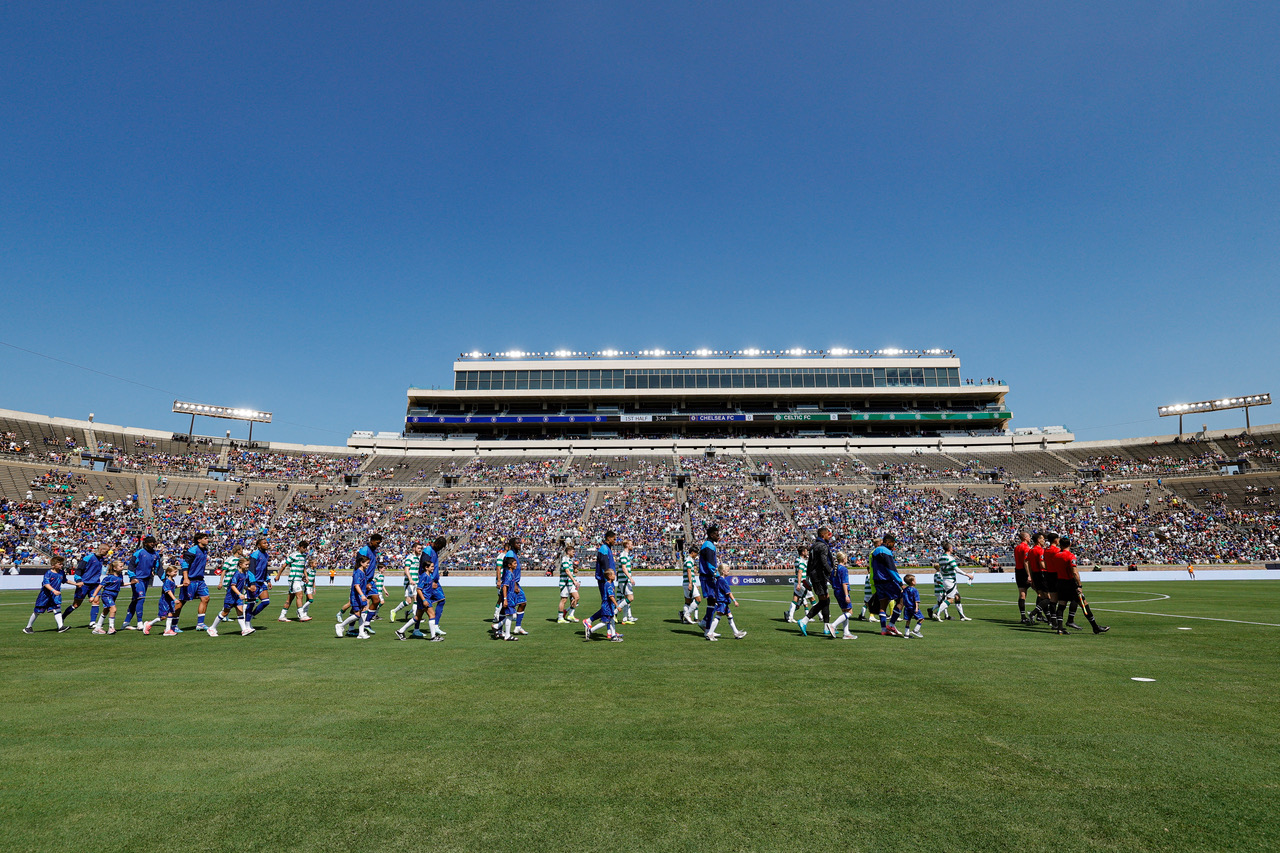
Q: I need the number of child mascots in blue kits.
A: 11